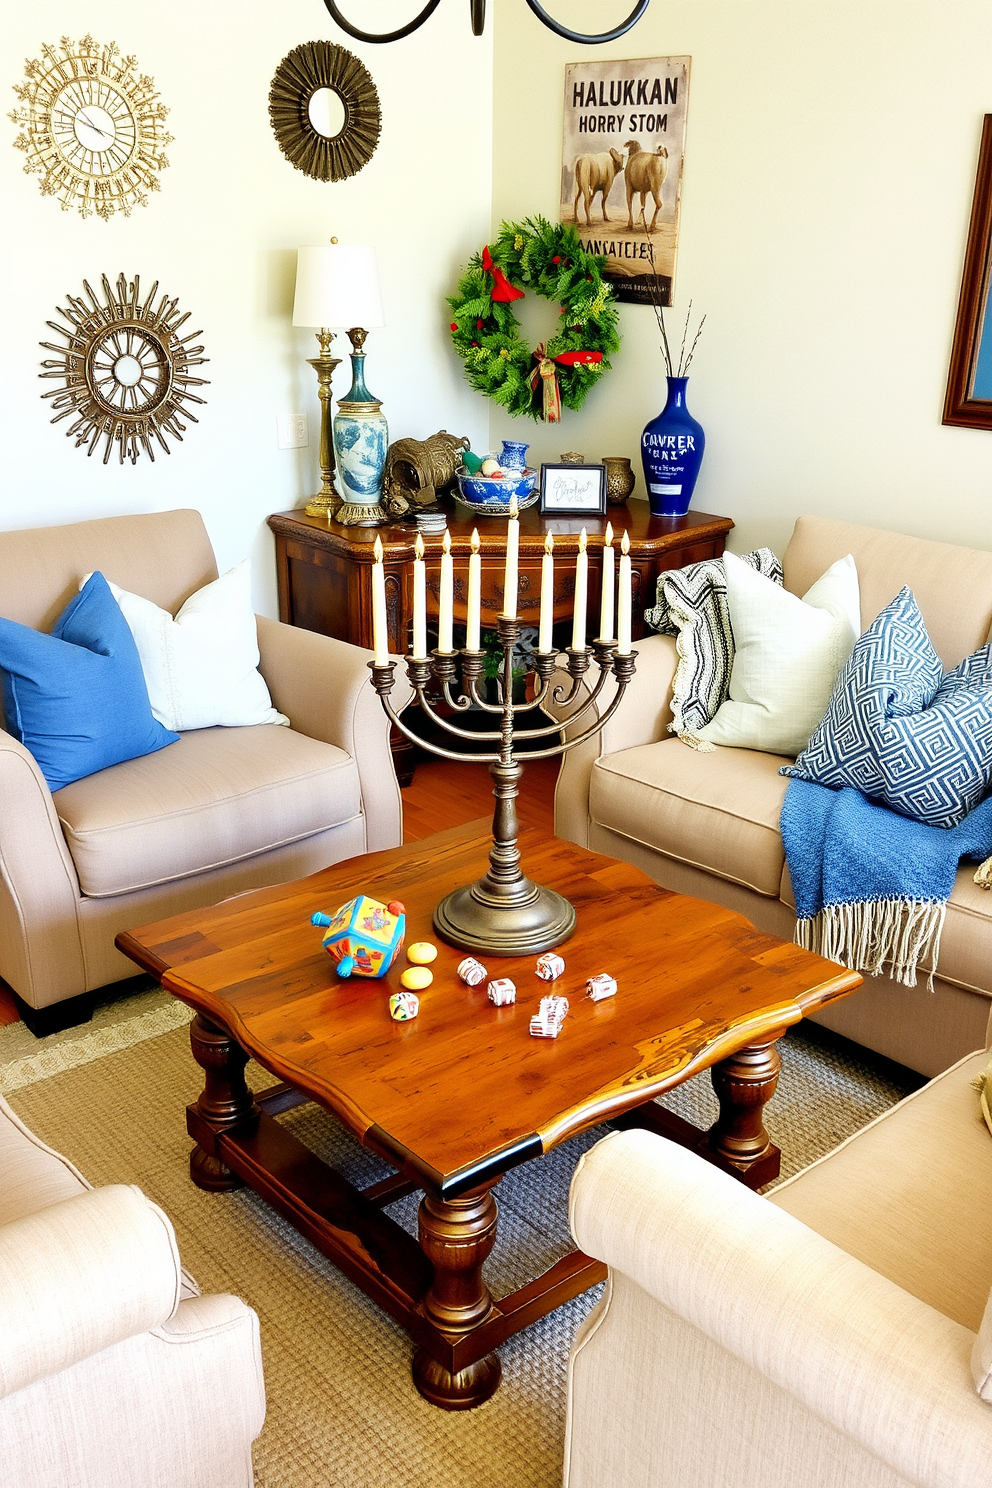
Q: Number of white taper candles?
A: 9